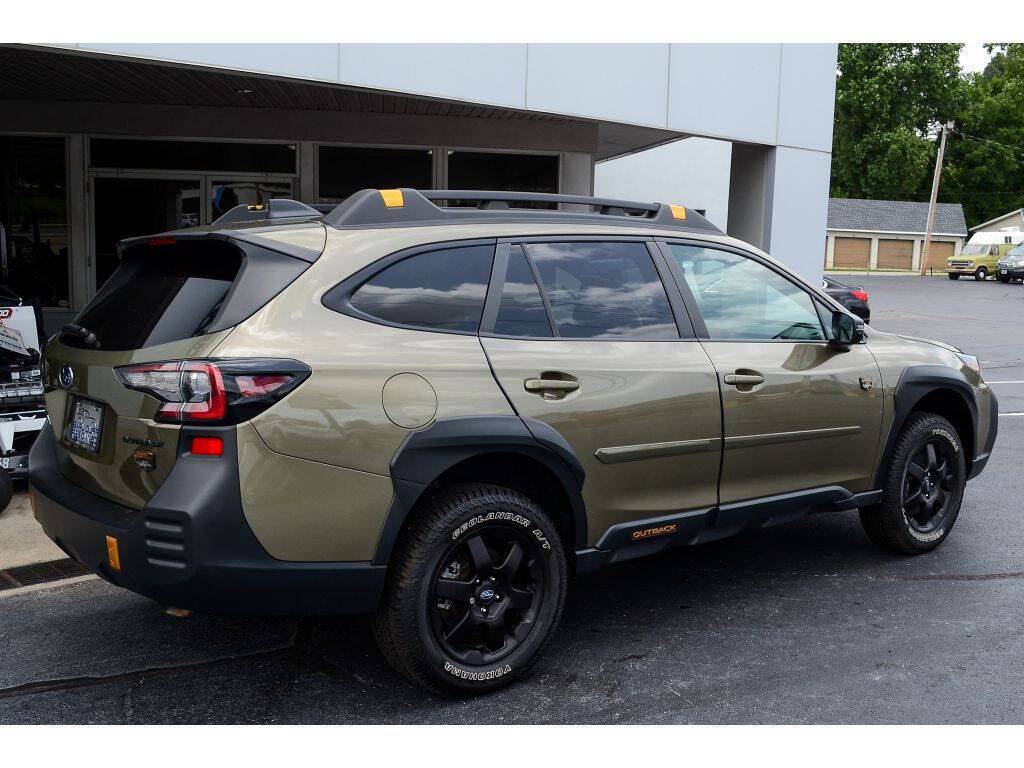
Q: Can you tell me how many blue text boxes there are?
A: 0